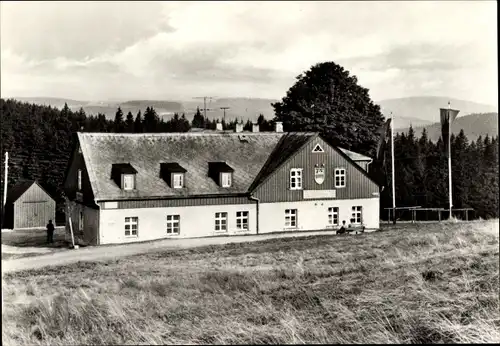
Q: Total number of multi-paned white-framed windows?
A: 12